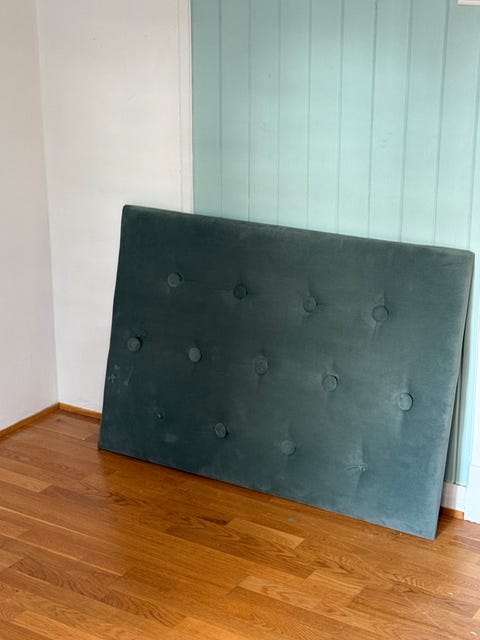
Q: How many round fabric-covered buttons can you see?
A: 11